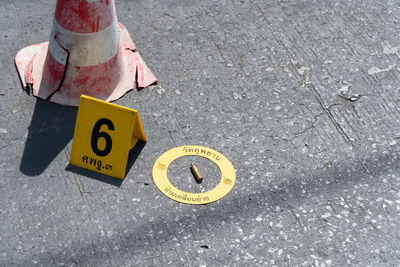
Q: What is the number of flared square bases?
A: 1